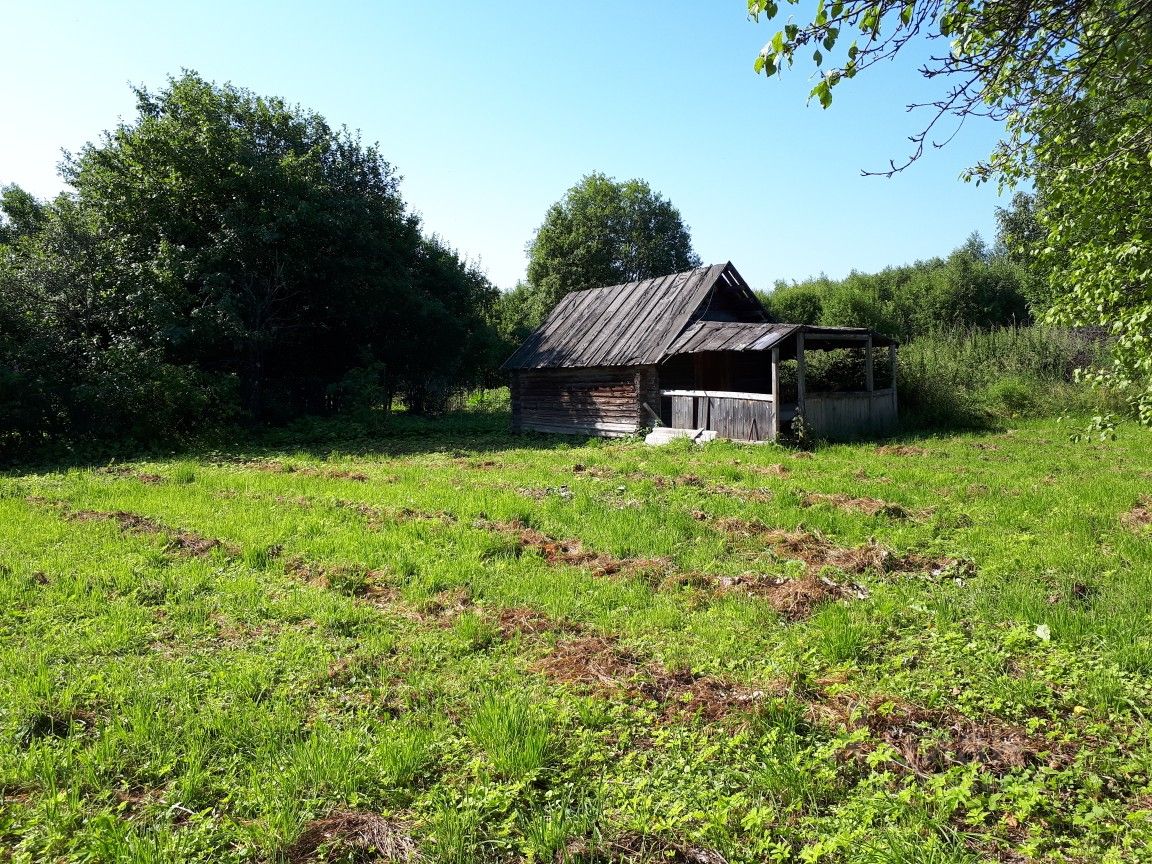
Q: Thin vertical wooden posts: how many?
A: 4